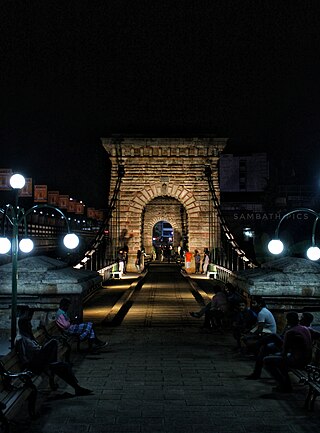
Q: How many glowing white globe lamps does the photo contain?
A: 6